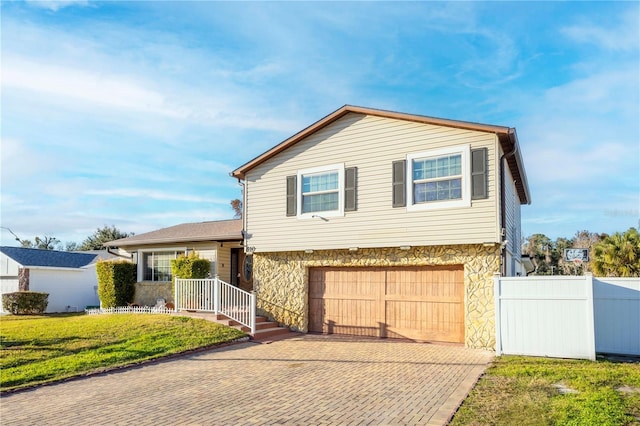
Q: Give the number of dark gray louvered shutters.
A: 4